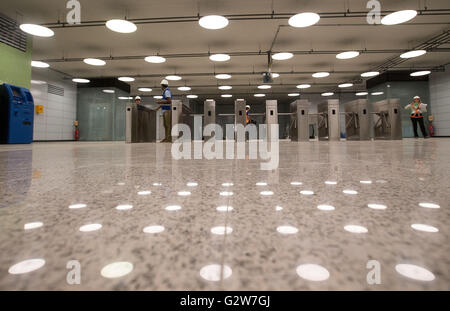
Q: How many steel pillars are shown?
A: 9